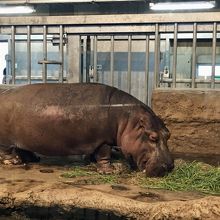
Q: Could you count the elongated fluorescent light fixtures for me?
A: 2